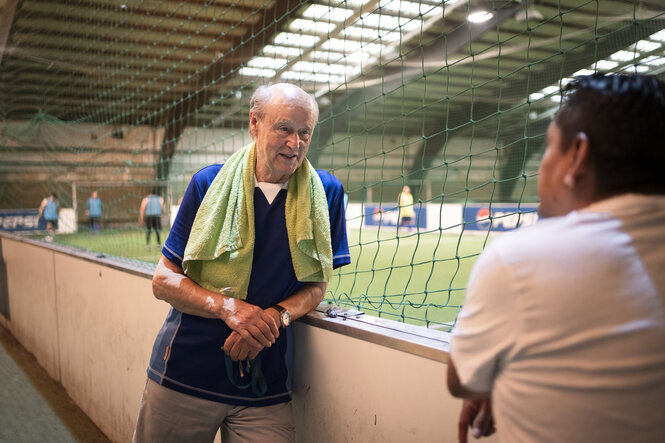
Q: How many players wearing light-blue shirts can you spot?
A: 3